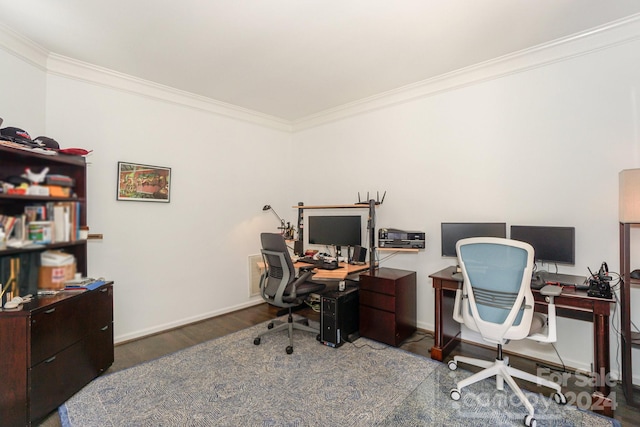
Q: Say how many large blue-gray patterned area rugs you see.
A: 1